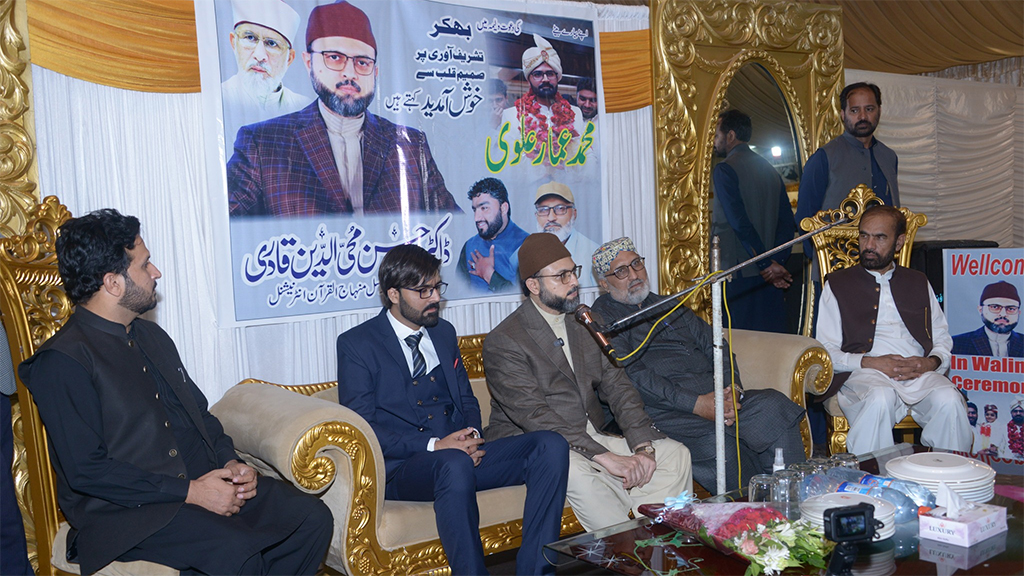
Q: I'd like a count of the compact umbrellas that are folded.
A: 0